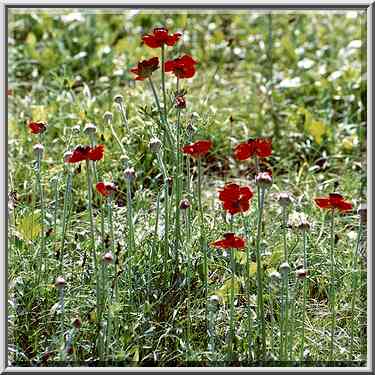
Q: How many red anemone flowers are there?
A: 11